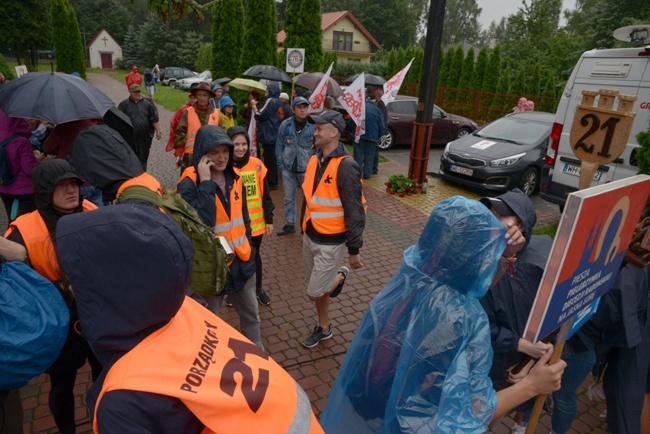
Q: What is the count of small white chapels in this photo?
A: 1